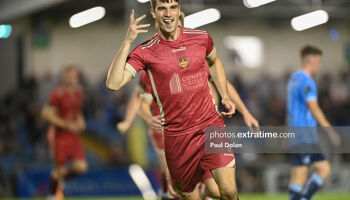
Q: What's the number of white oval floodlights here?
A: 5